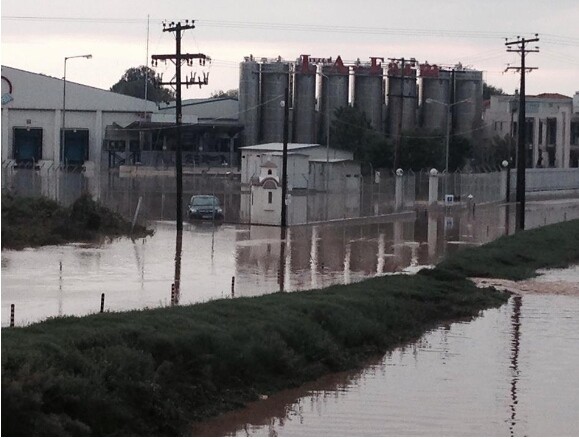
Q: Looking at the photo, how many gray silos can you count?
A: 8